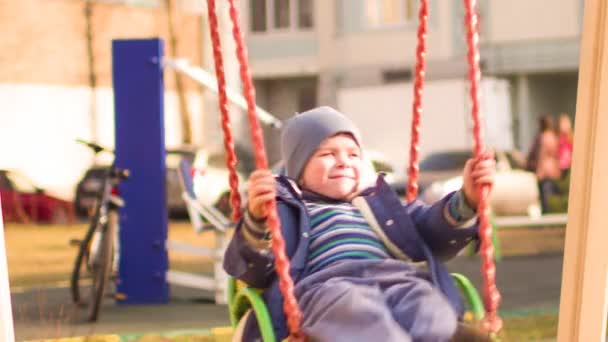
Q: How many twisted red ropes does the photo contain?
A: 4